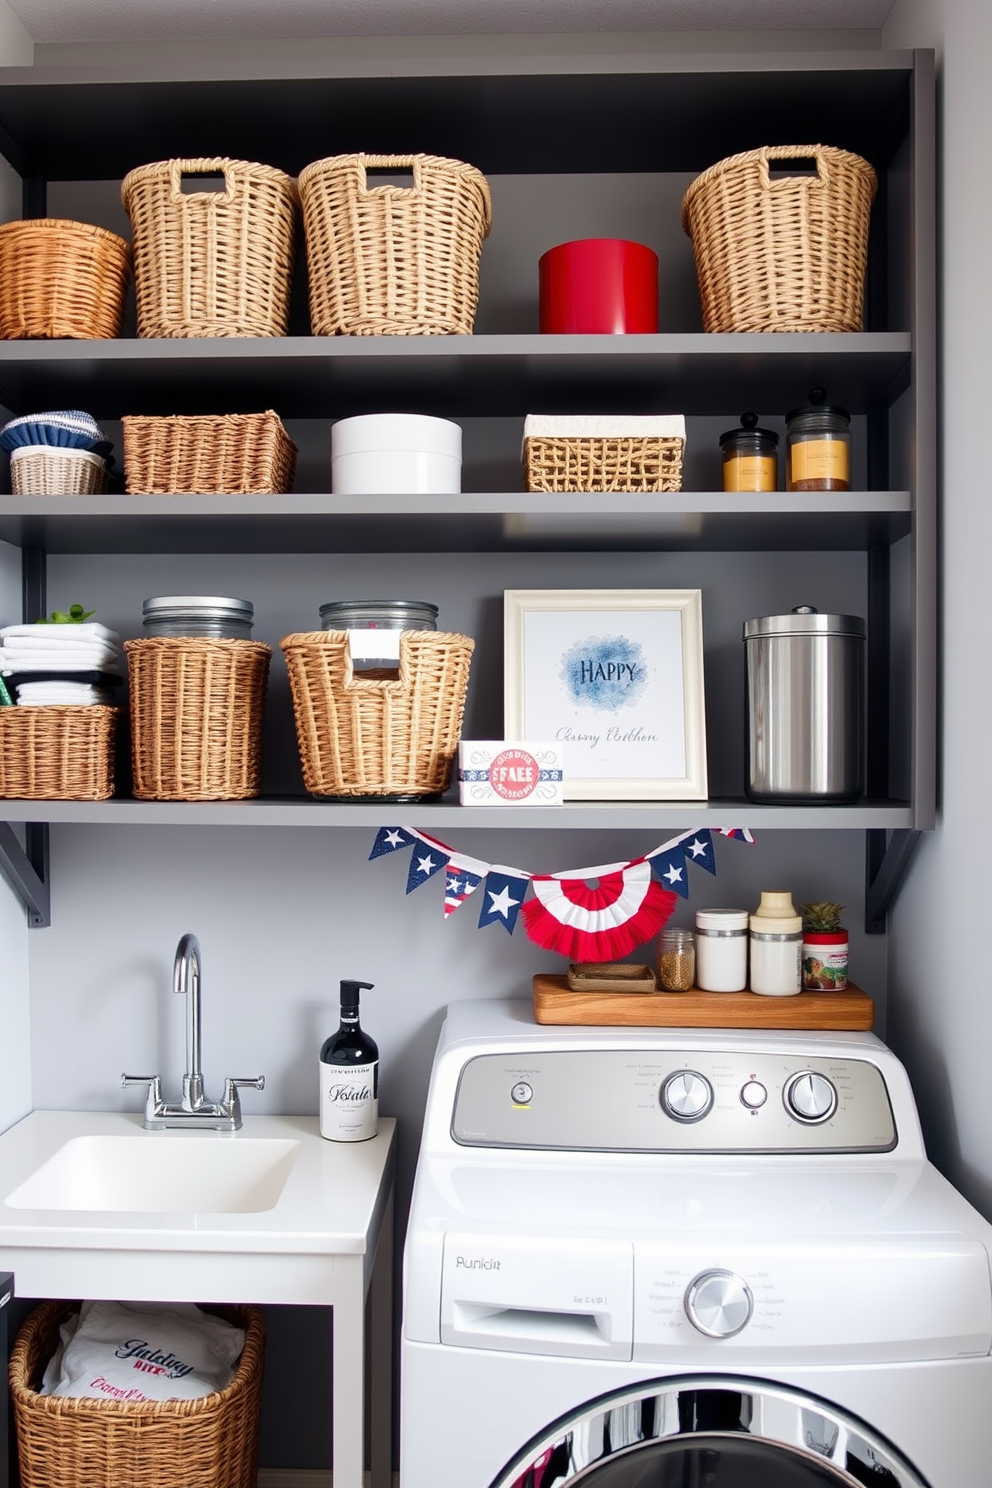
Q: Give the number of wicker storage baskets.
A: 11